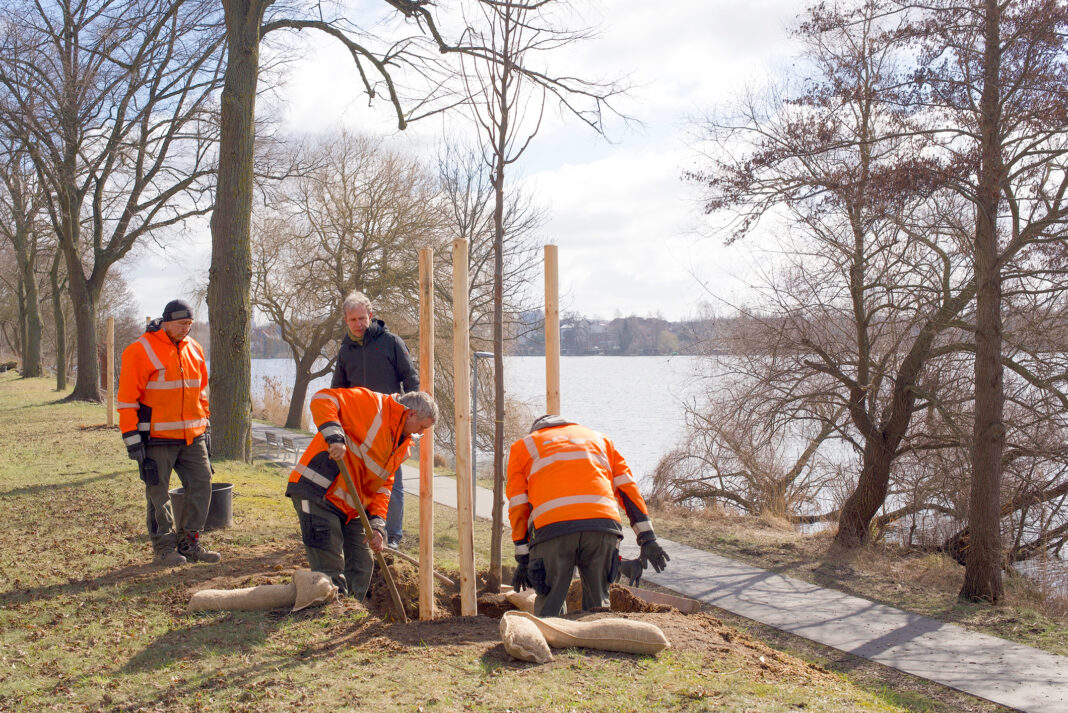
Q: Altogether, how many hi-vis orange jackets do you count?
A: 3